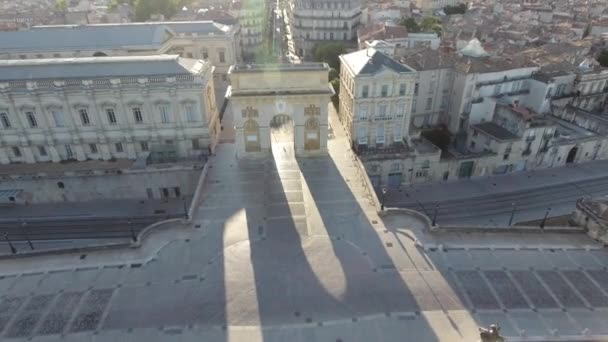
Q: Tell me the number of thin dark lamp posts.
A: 8